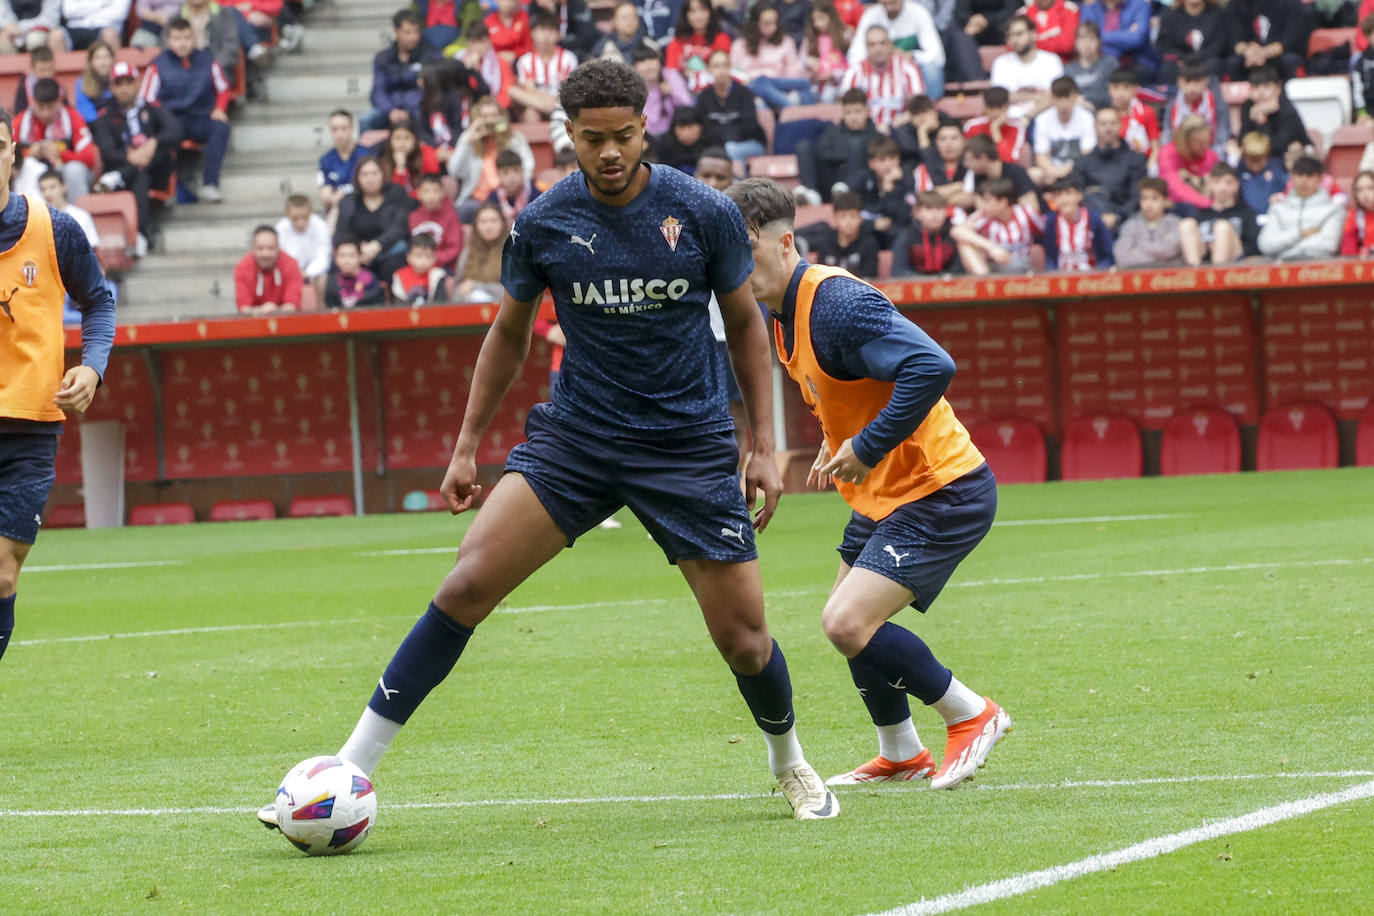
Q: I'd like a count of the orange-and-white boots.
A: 2